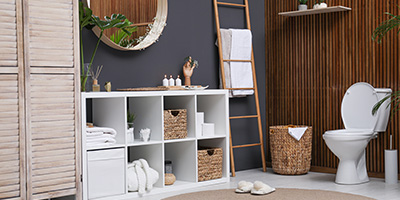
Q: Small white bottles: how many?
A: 3